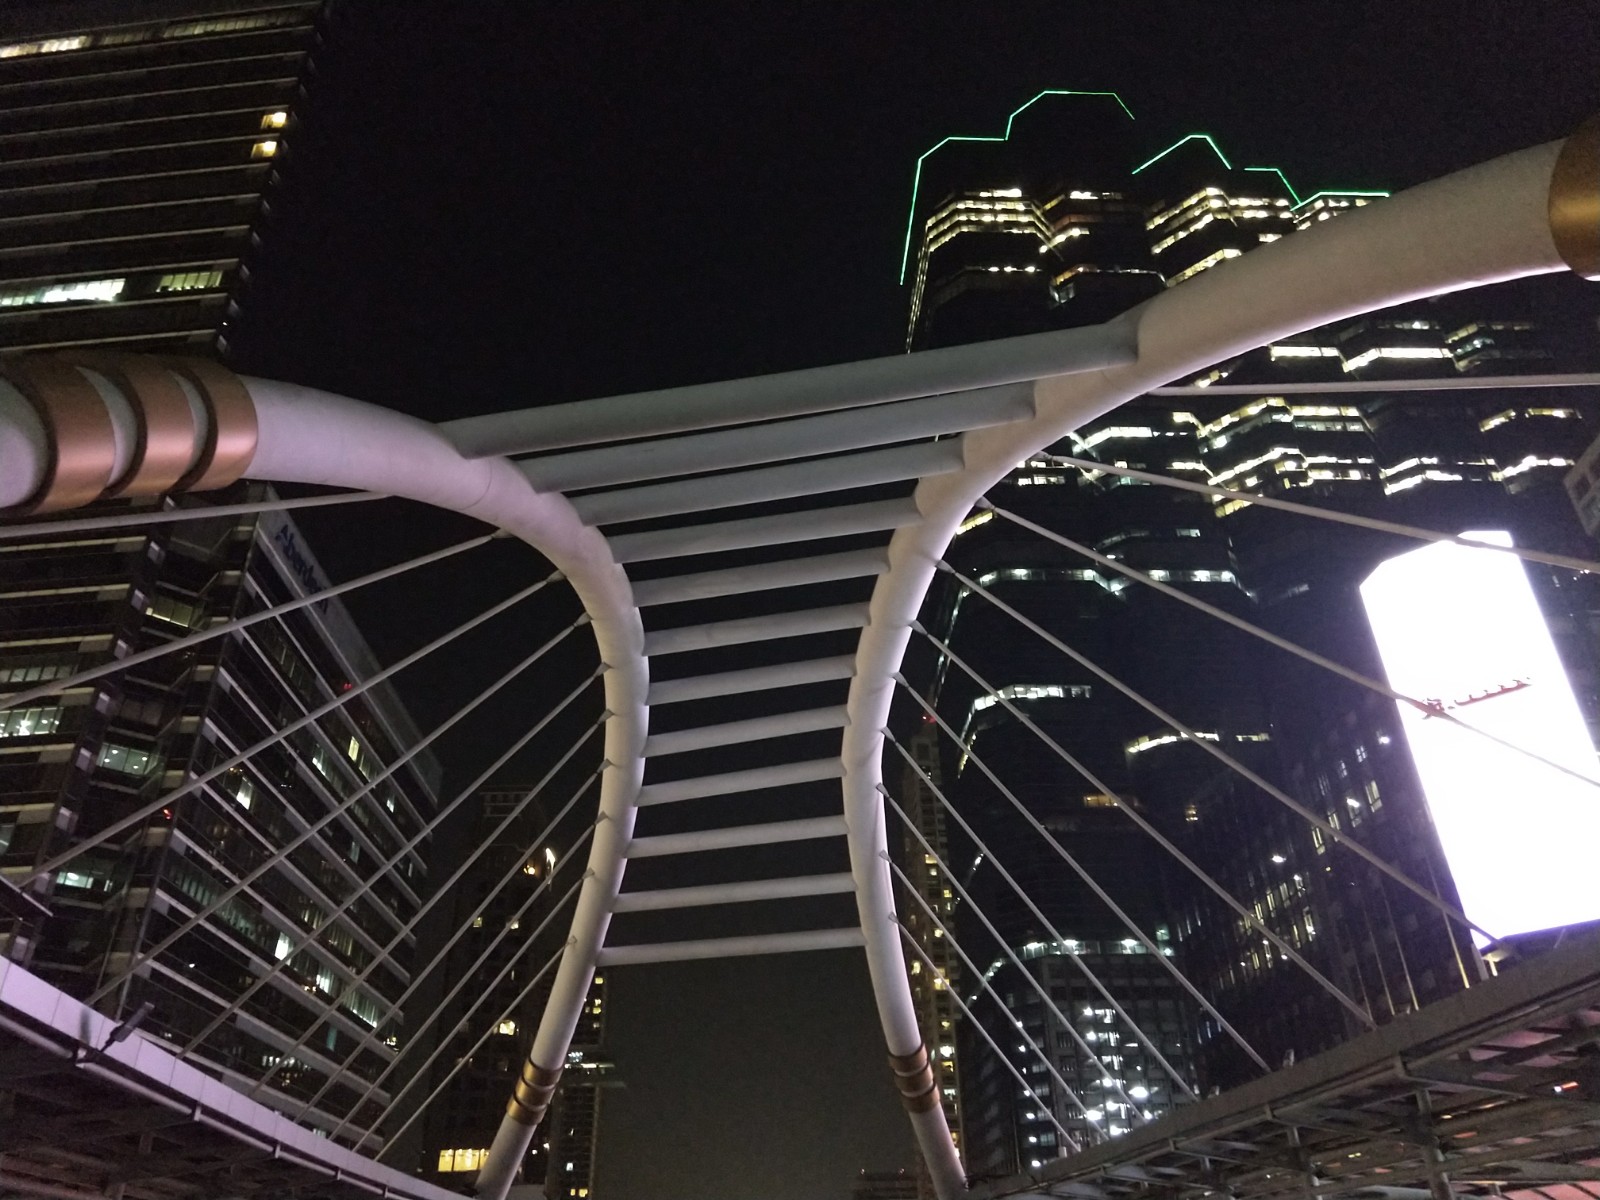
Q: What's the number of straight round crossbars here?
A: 12